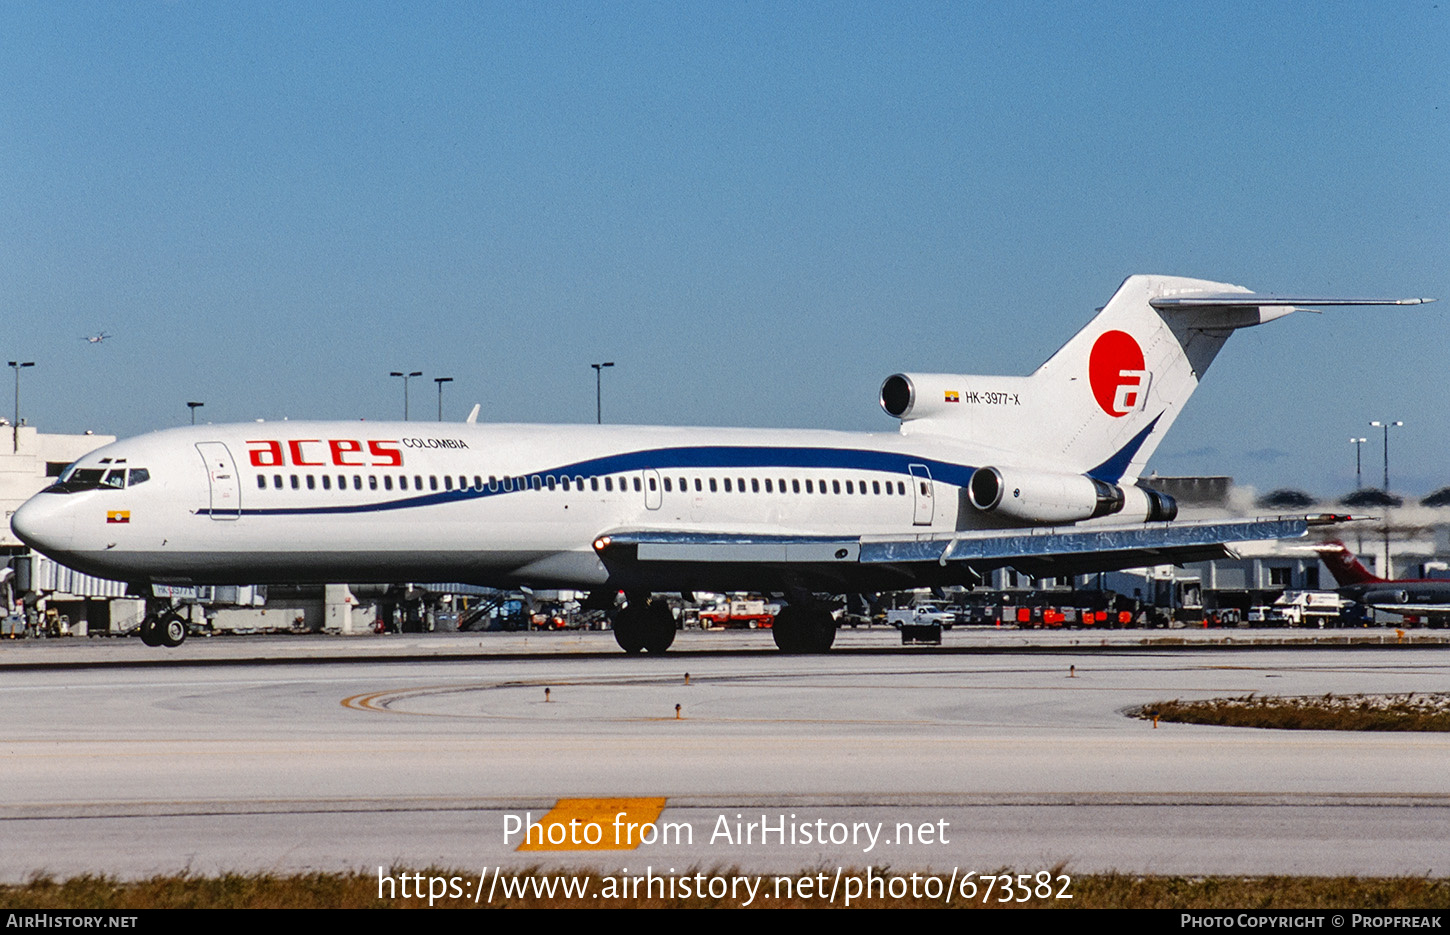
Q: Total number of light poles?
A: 7